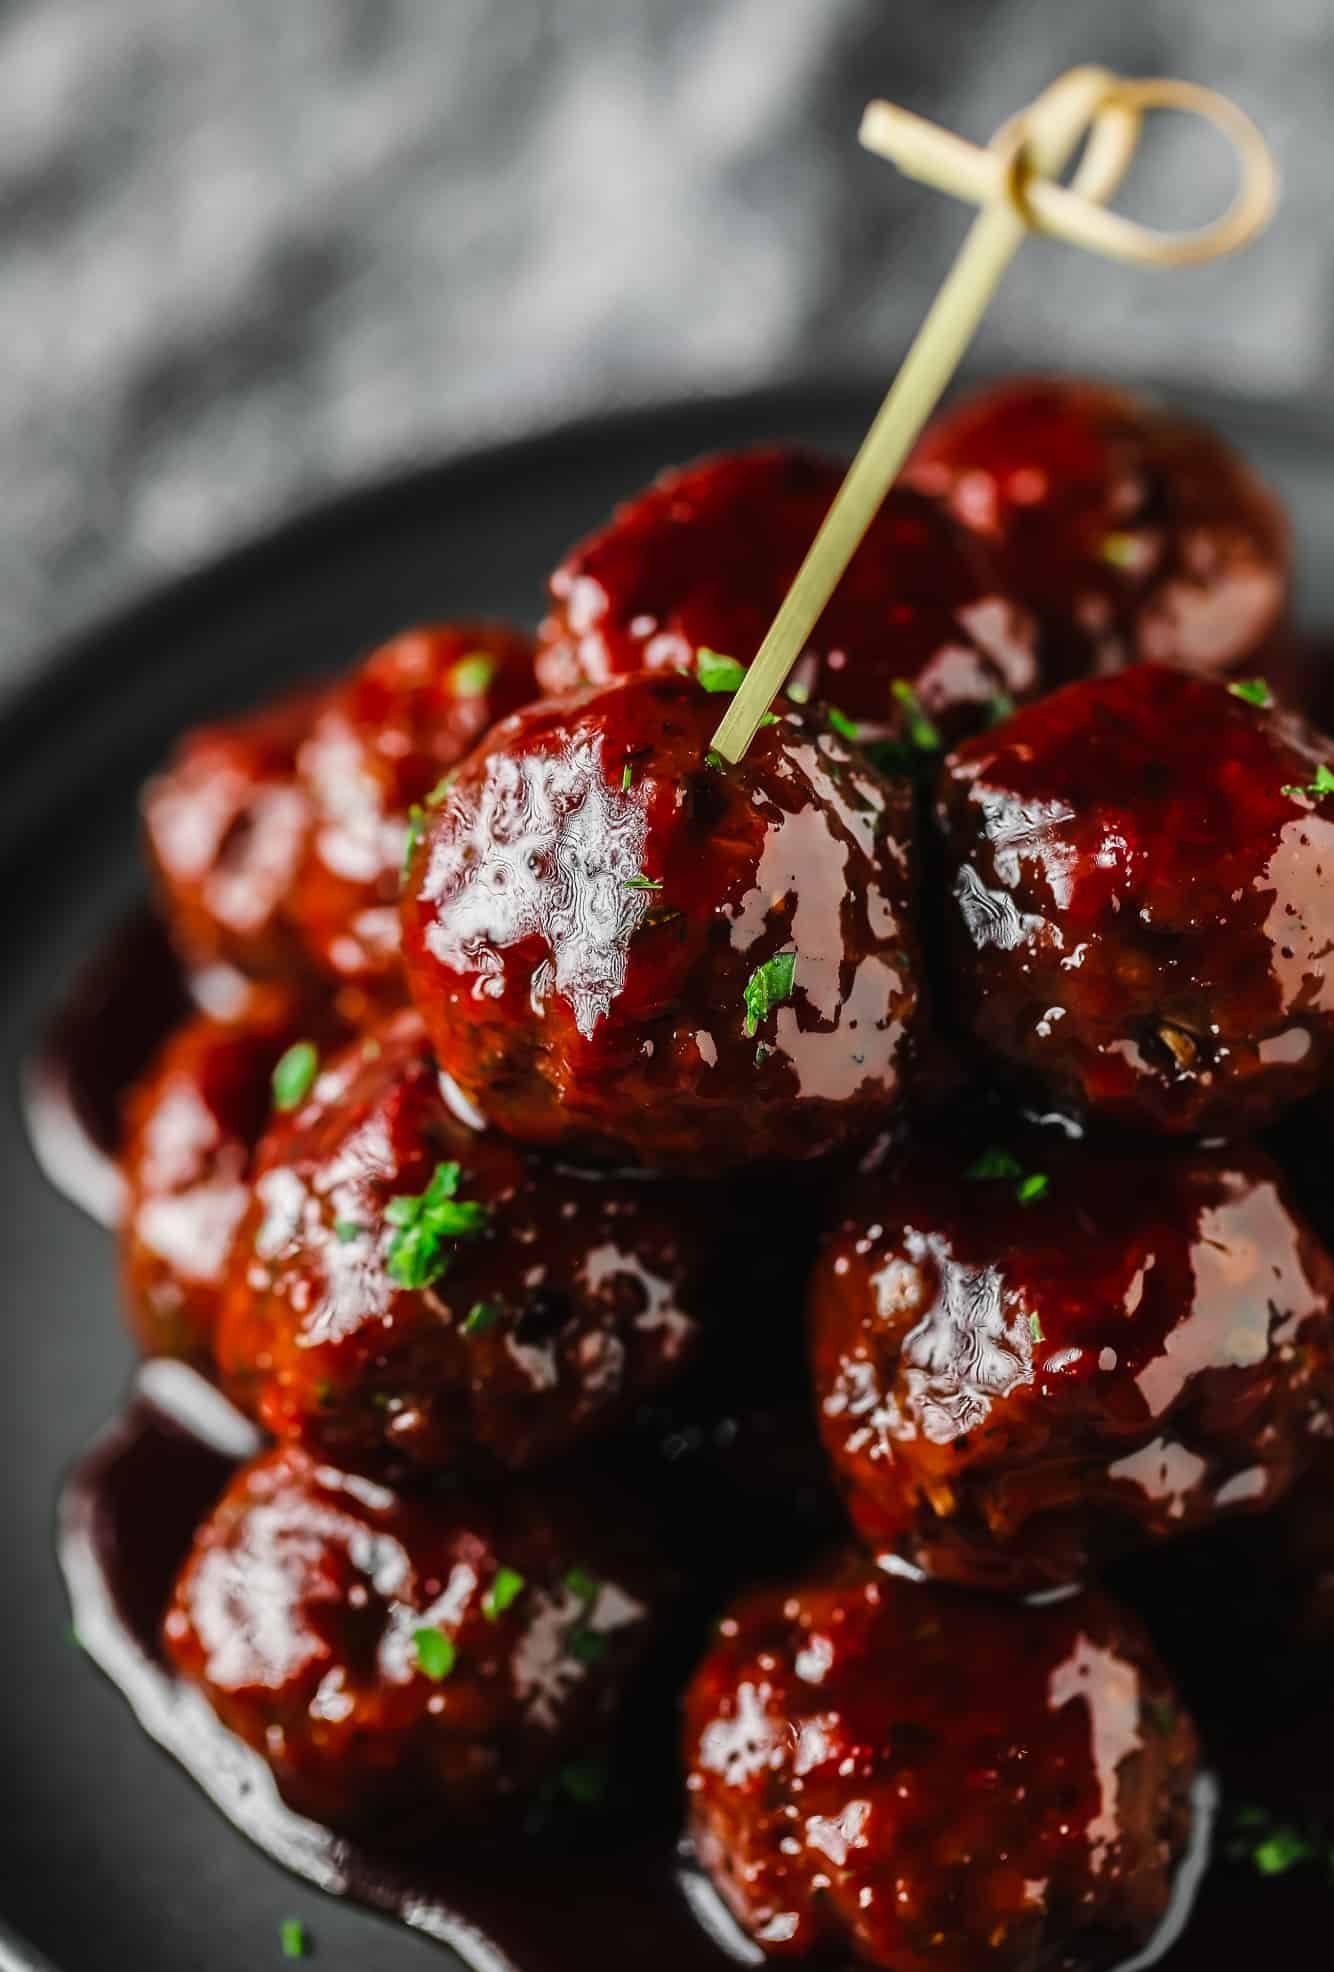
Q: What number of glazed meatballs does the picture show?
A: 11